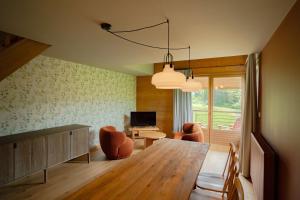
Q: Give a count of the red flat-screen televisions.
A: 0